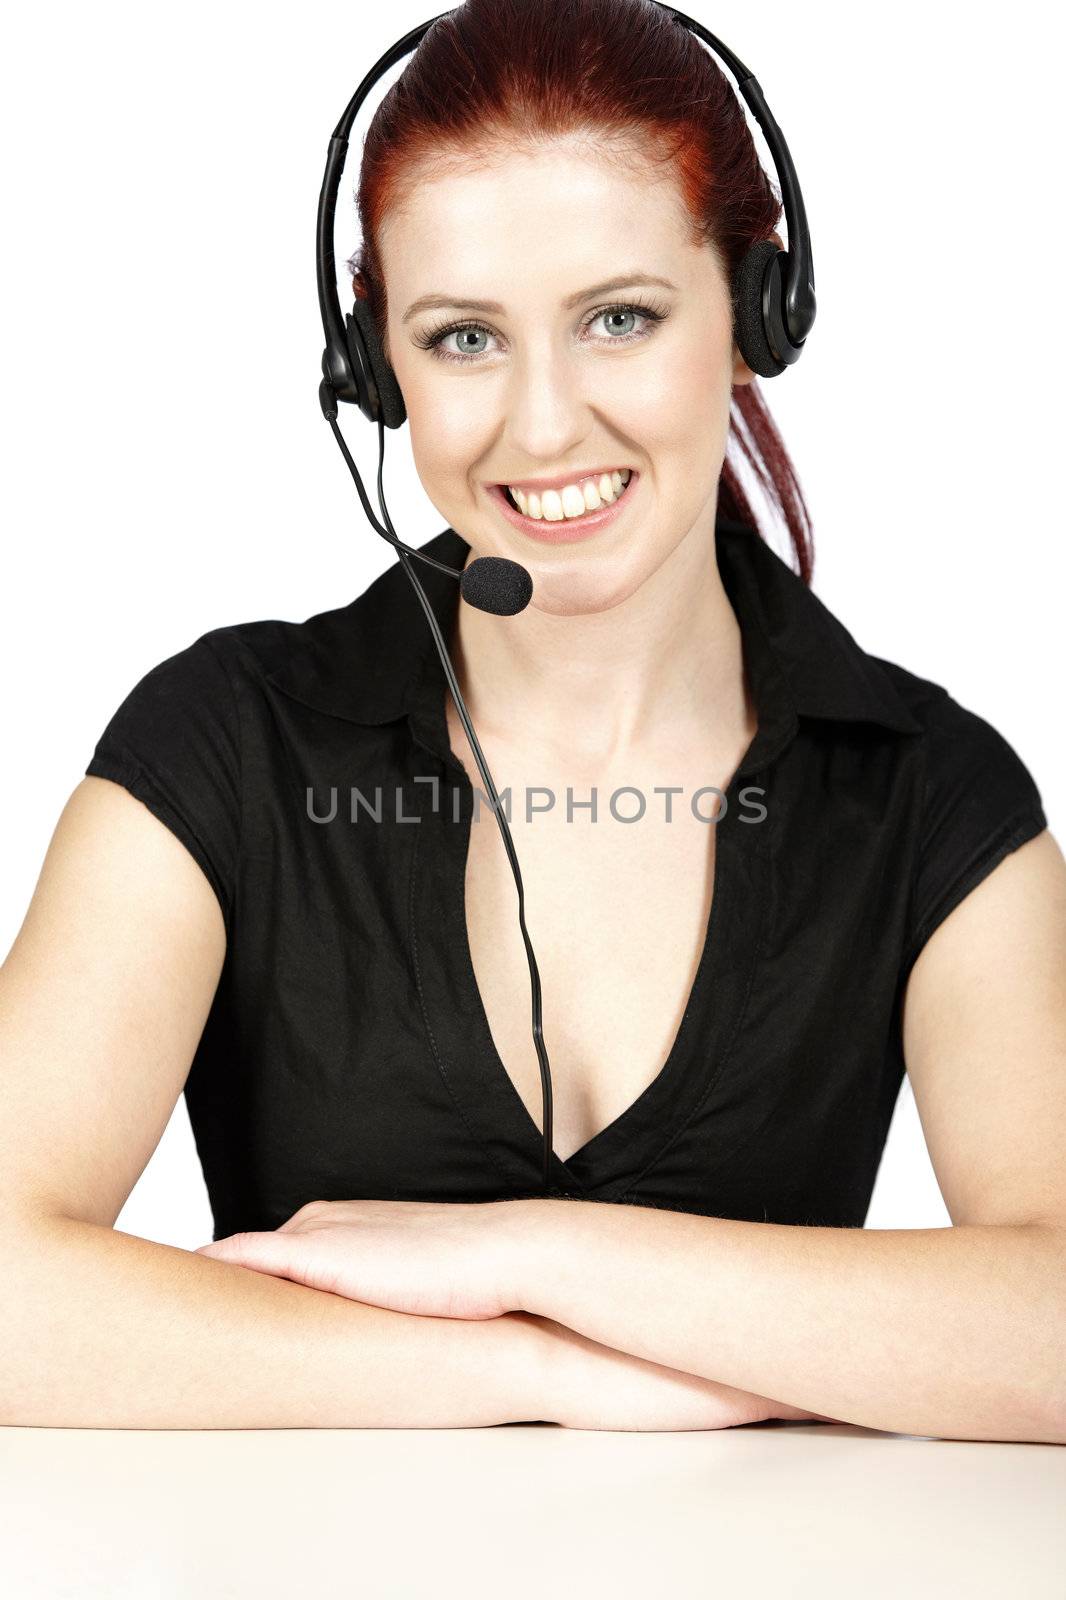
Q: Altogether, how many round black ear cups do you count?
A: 2